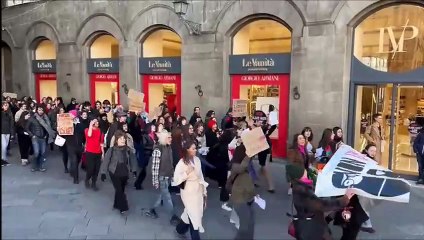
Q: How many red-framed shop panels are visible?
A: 4